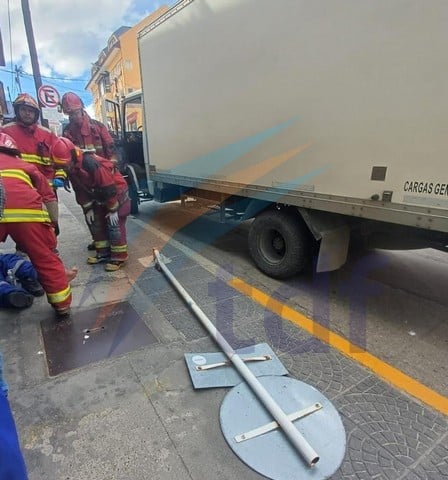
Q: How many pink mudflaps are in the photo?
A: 0